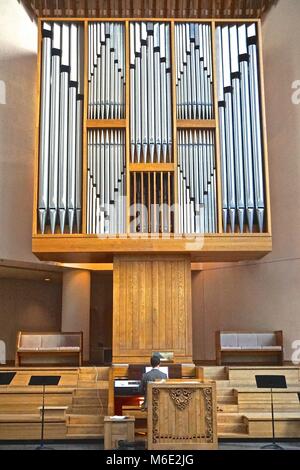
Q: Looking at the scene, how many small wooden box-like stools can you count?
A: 1